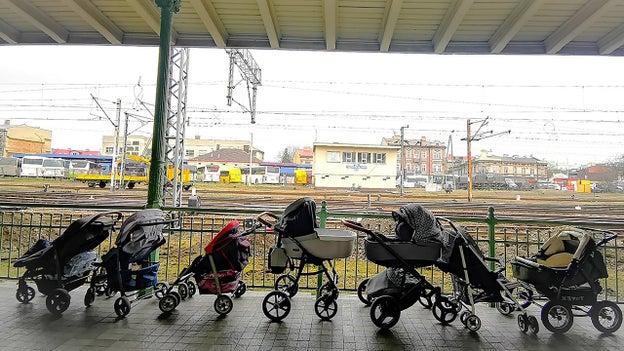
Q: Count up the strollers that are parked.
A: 7